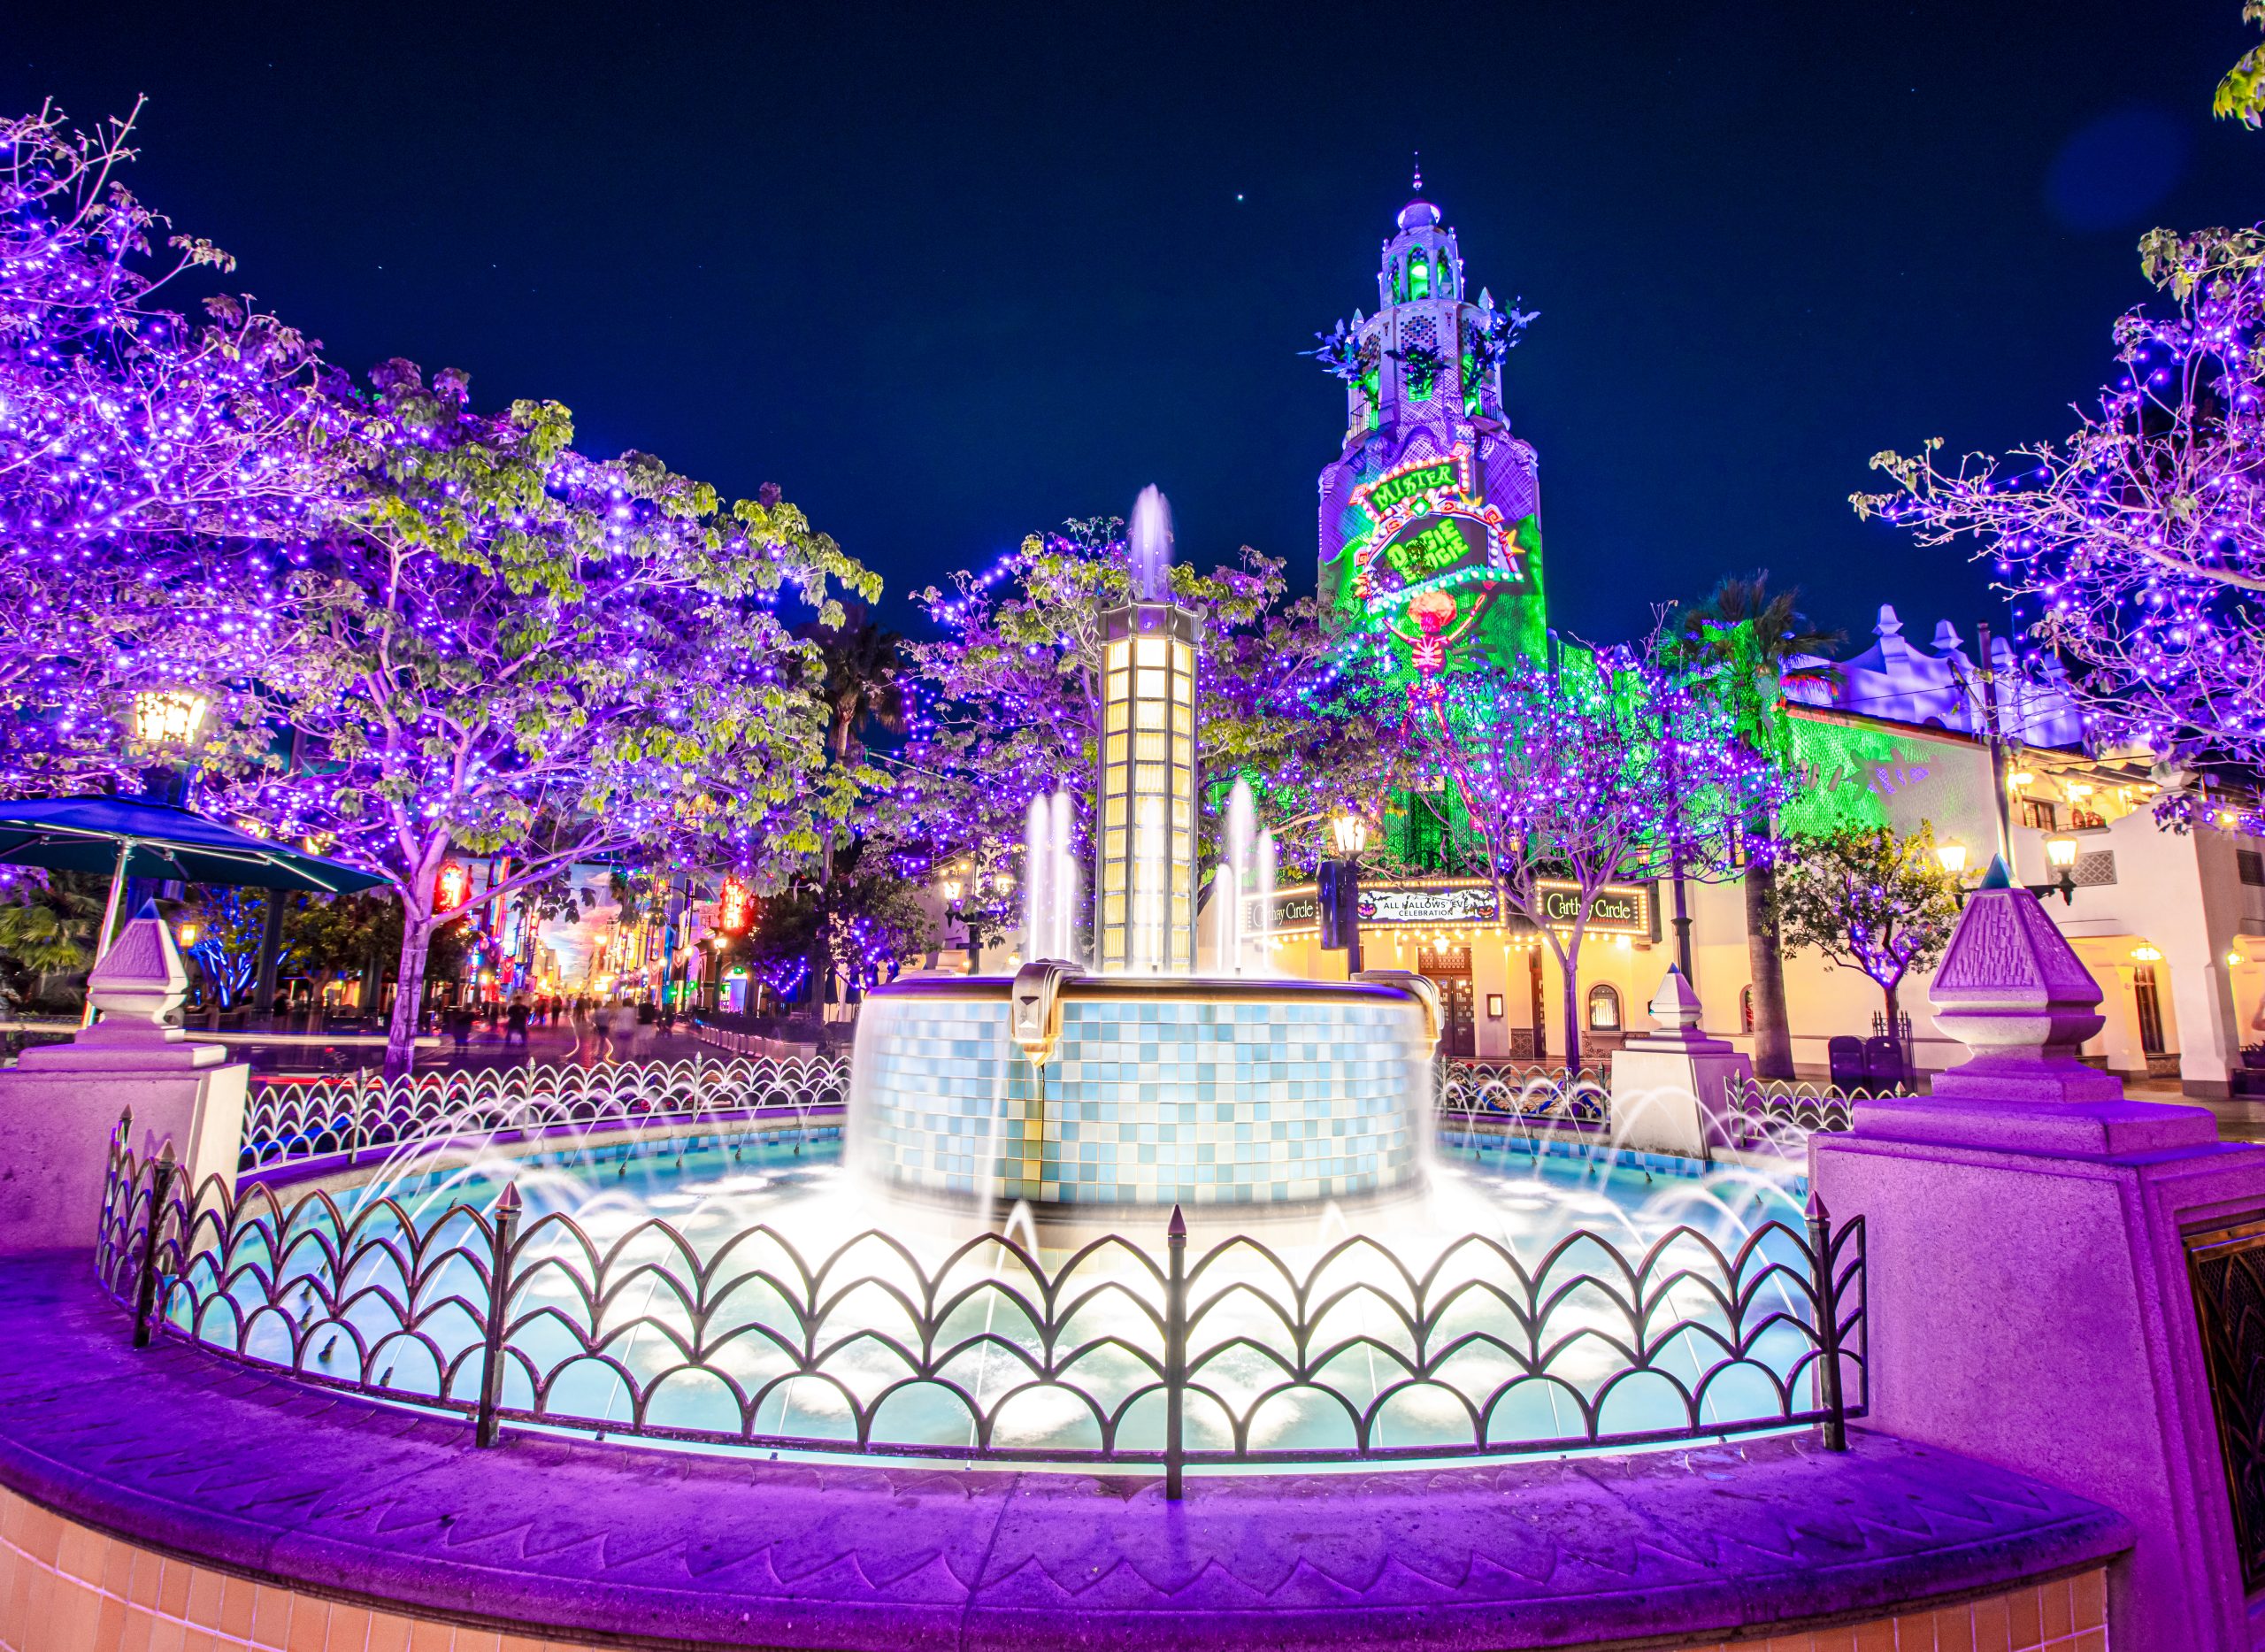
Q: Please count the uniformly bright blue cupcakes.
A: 0